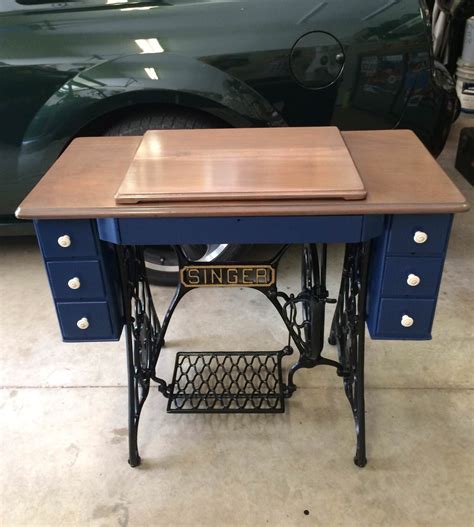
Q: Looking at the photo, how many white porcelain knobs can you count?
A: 6